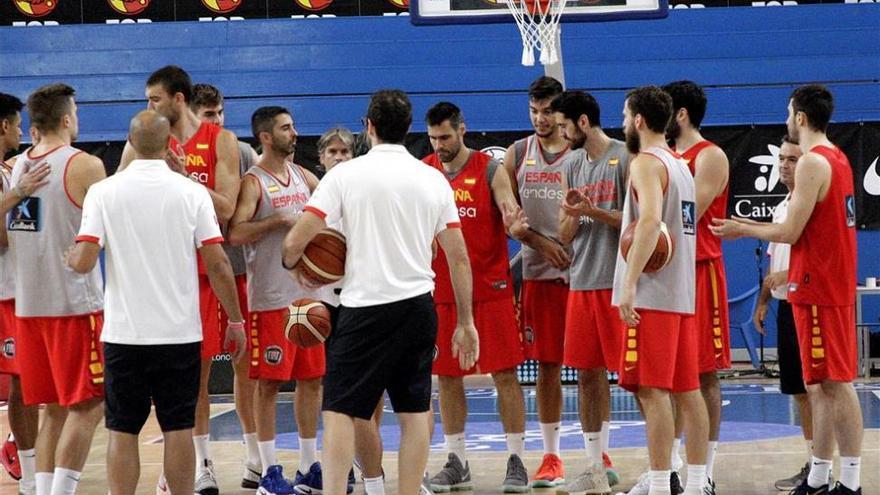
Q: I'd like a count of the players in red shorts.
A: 11